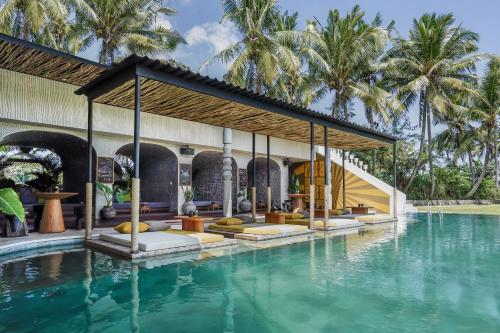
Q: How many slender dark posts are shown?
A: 8